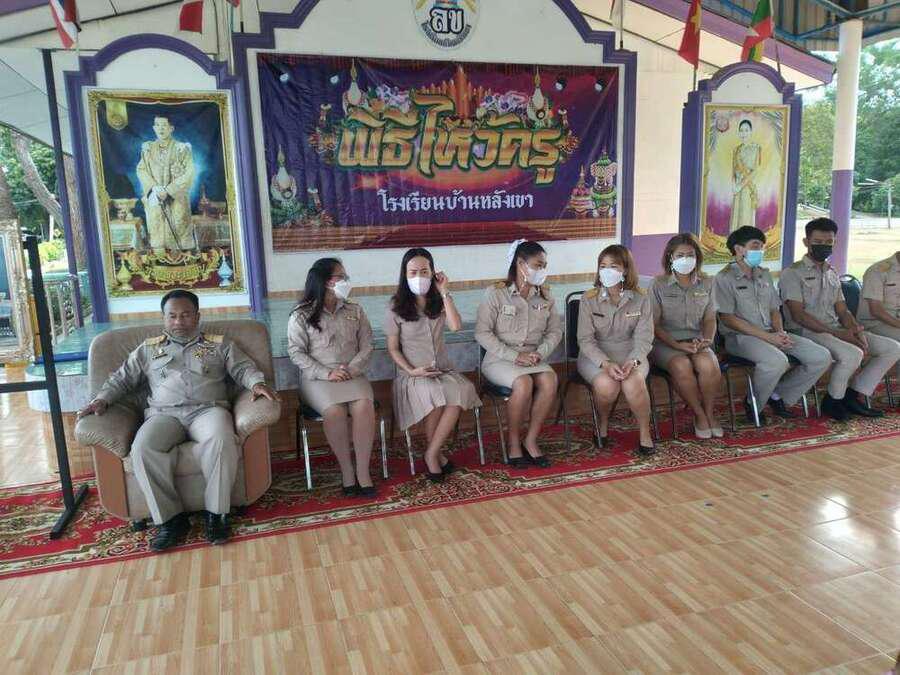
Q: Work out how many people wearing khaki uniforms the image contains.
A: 9